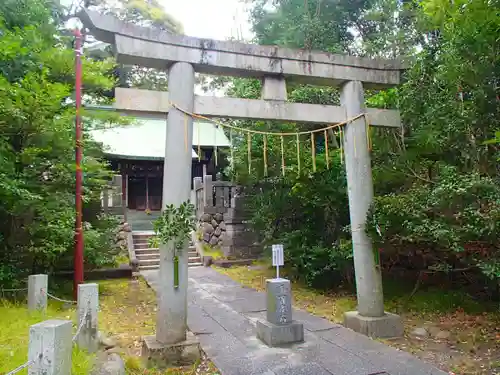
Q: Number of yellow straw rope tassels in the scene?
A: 13